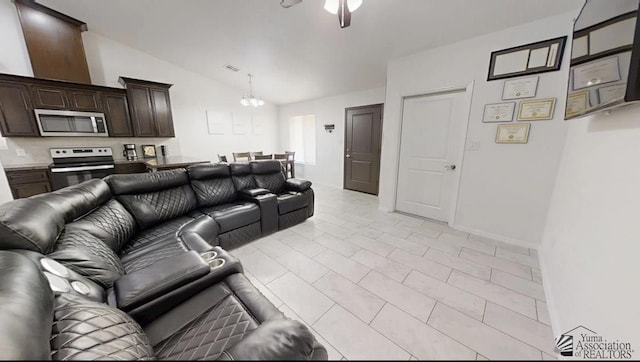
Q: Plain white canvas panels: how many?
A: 3